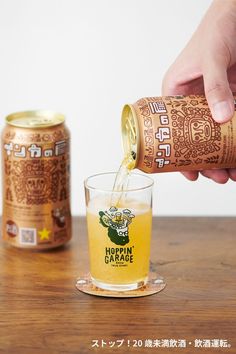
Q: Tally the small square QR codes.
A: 1